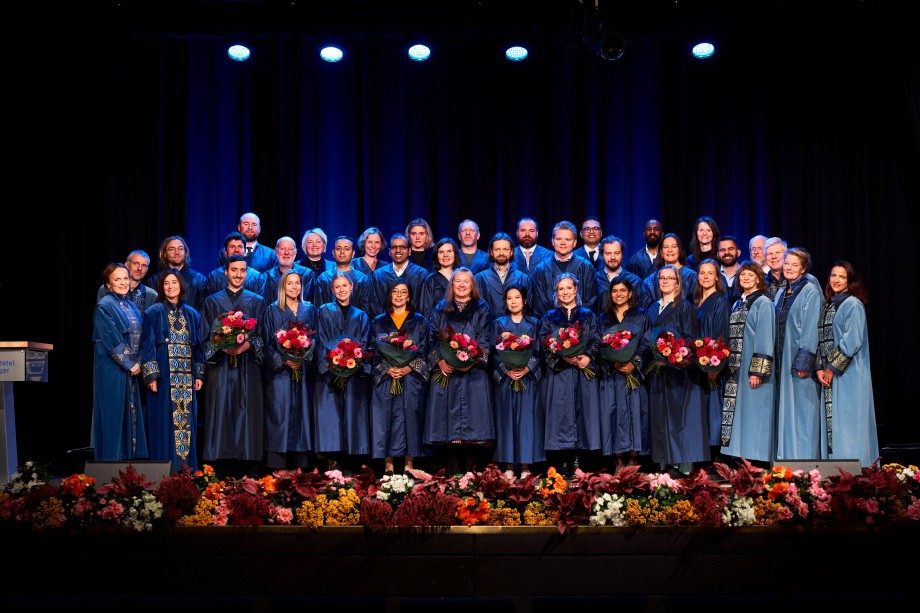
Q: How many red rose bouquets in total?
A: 10